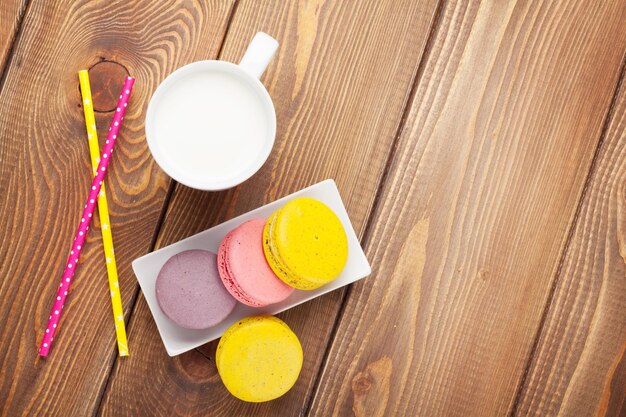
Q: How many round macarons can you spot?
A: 4